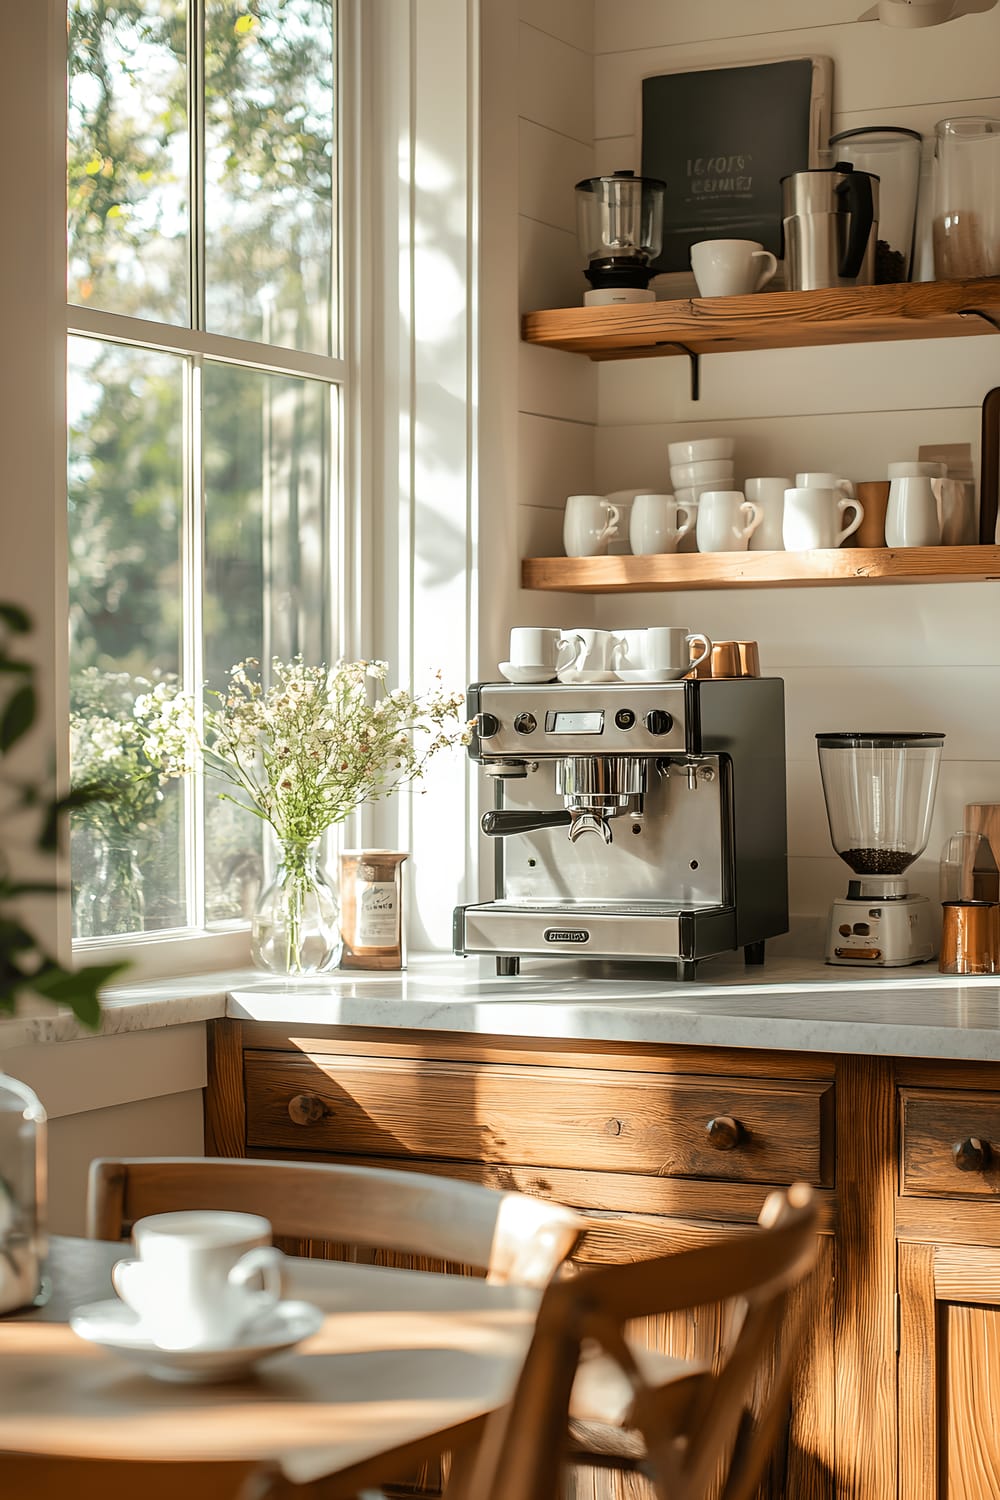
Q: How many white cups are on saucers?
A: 4